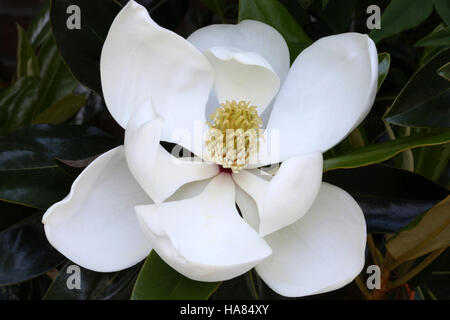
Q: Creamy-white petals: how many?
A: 9